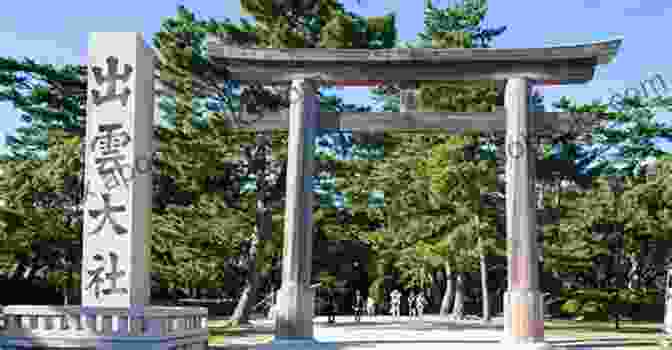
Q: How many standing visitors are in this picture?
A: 6